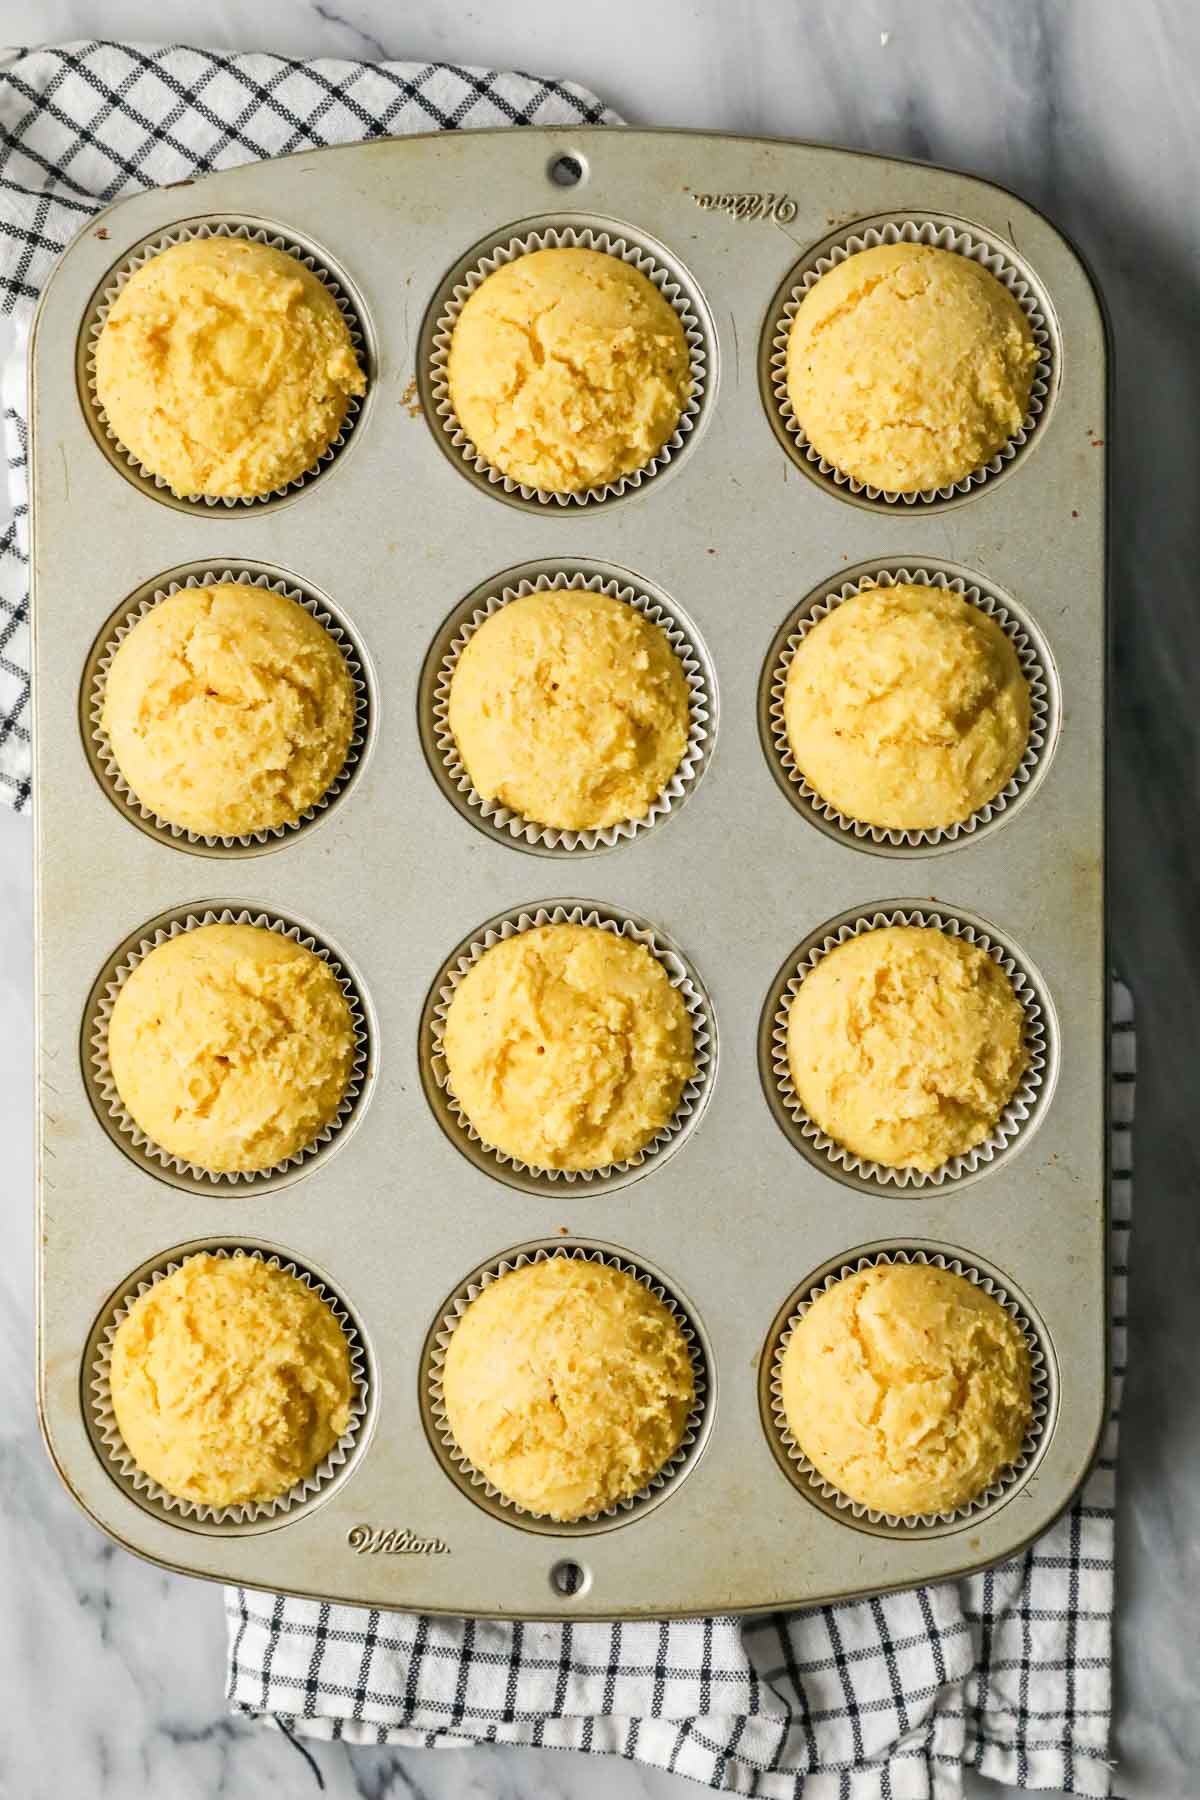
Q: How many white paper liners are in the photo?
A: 12